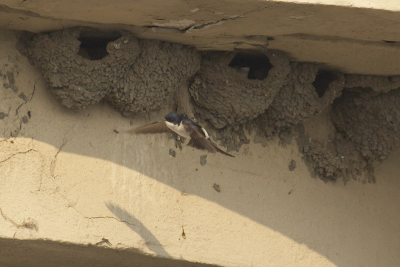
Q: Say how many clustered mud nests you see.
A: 5